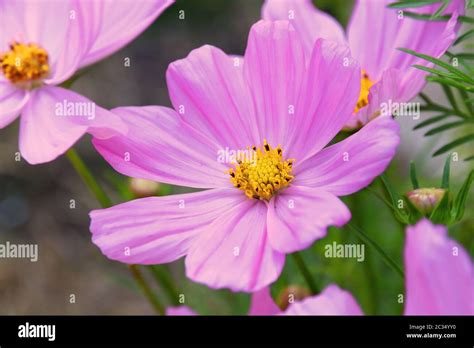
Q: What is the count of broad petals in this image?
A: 8